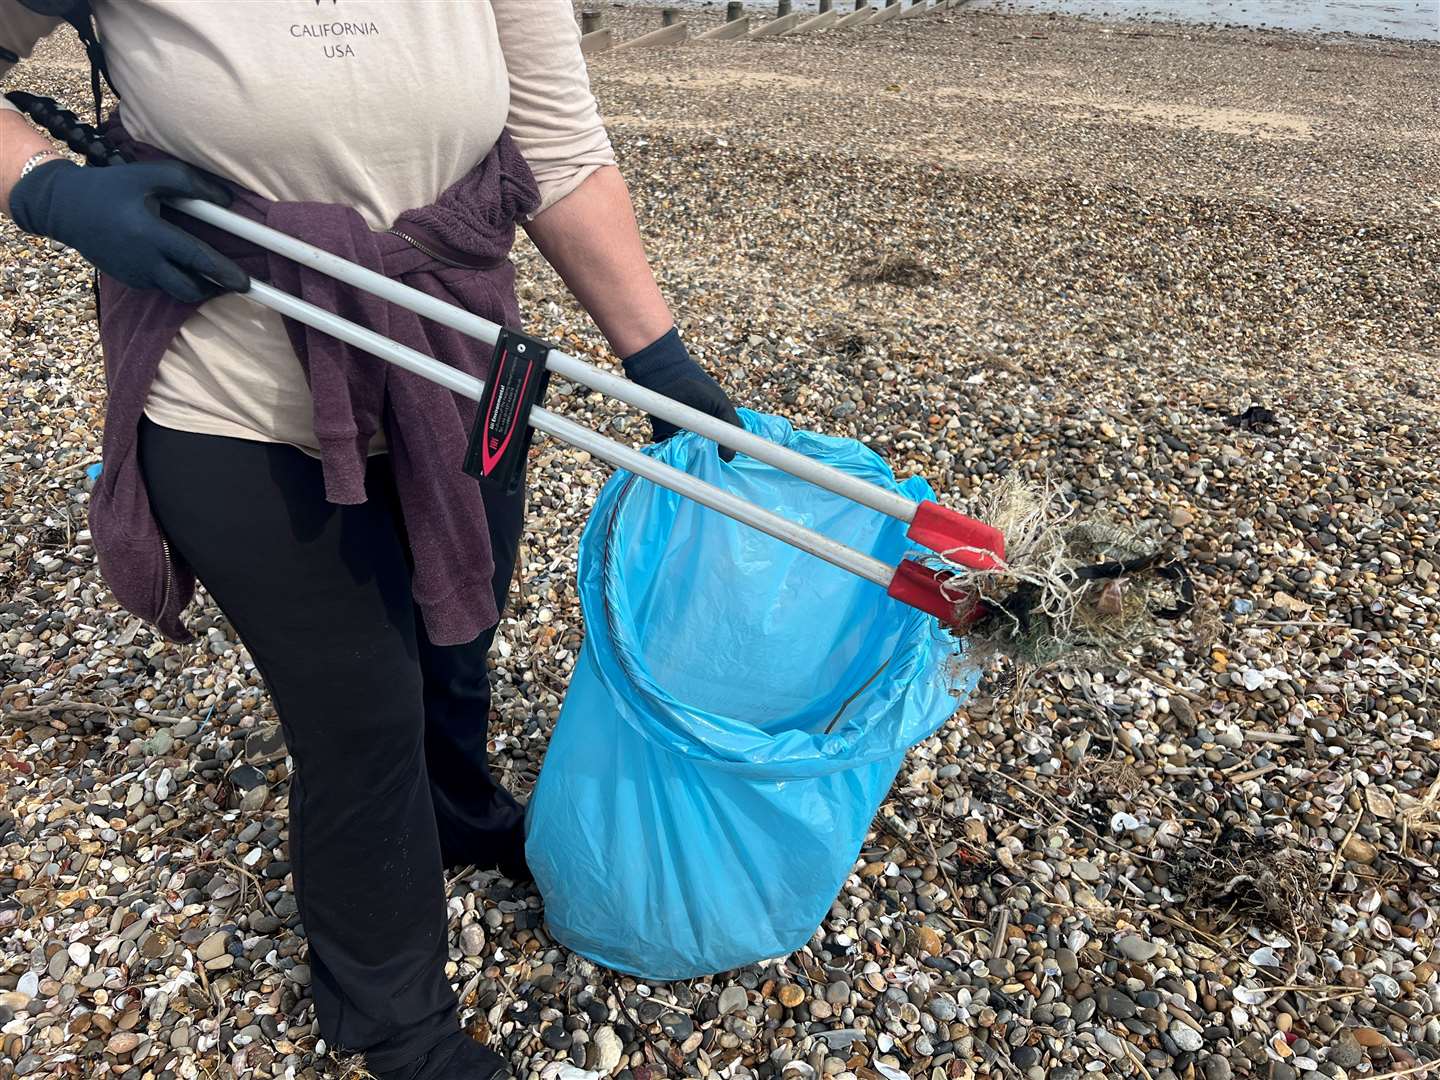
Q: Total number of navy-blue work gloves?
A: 2